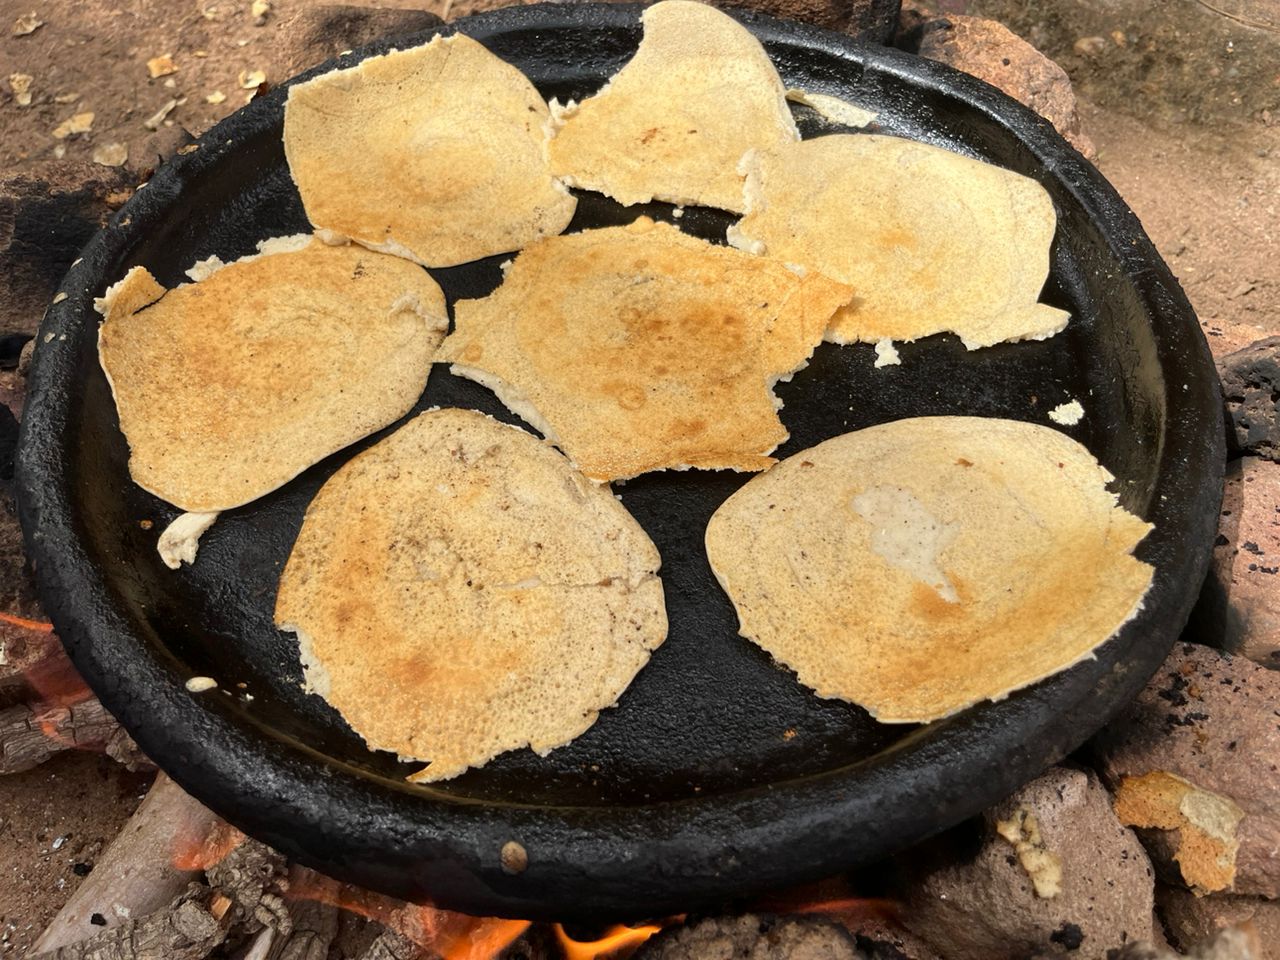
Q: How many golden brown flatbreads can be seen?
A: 7